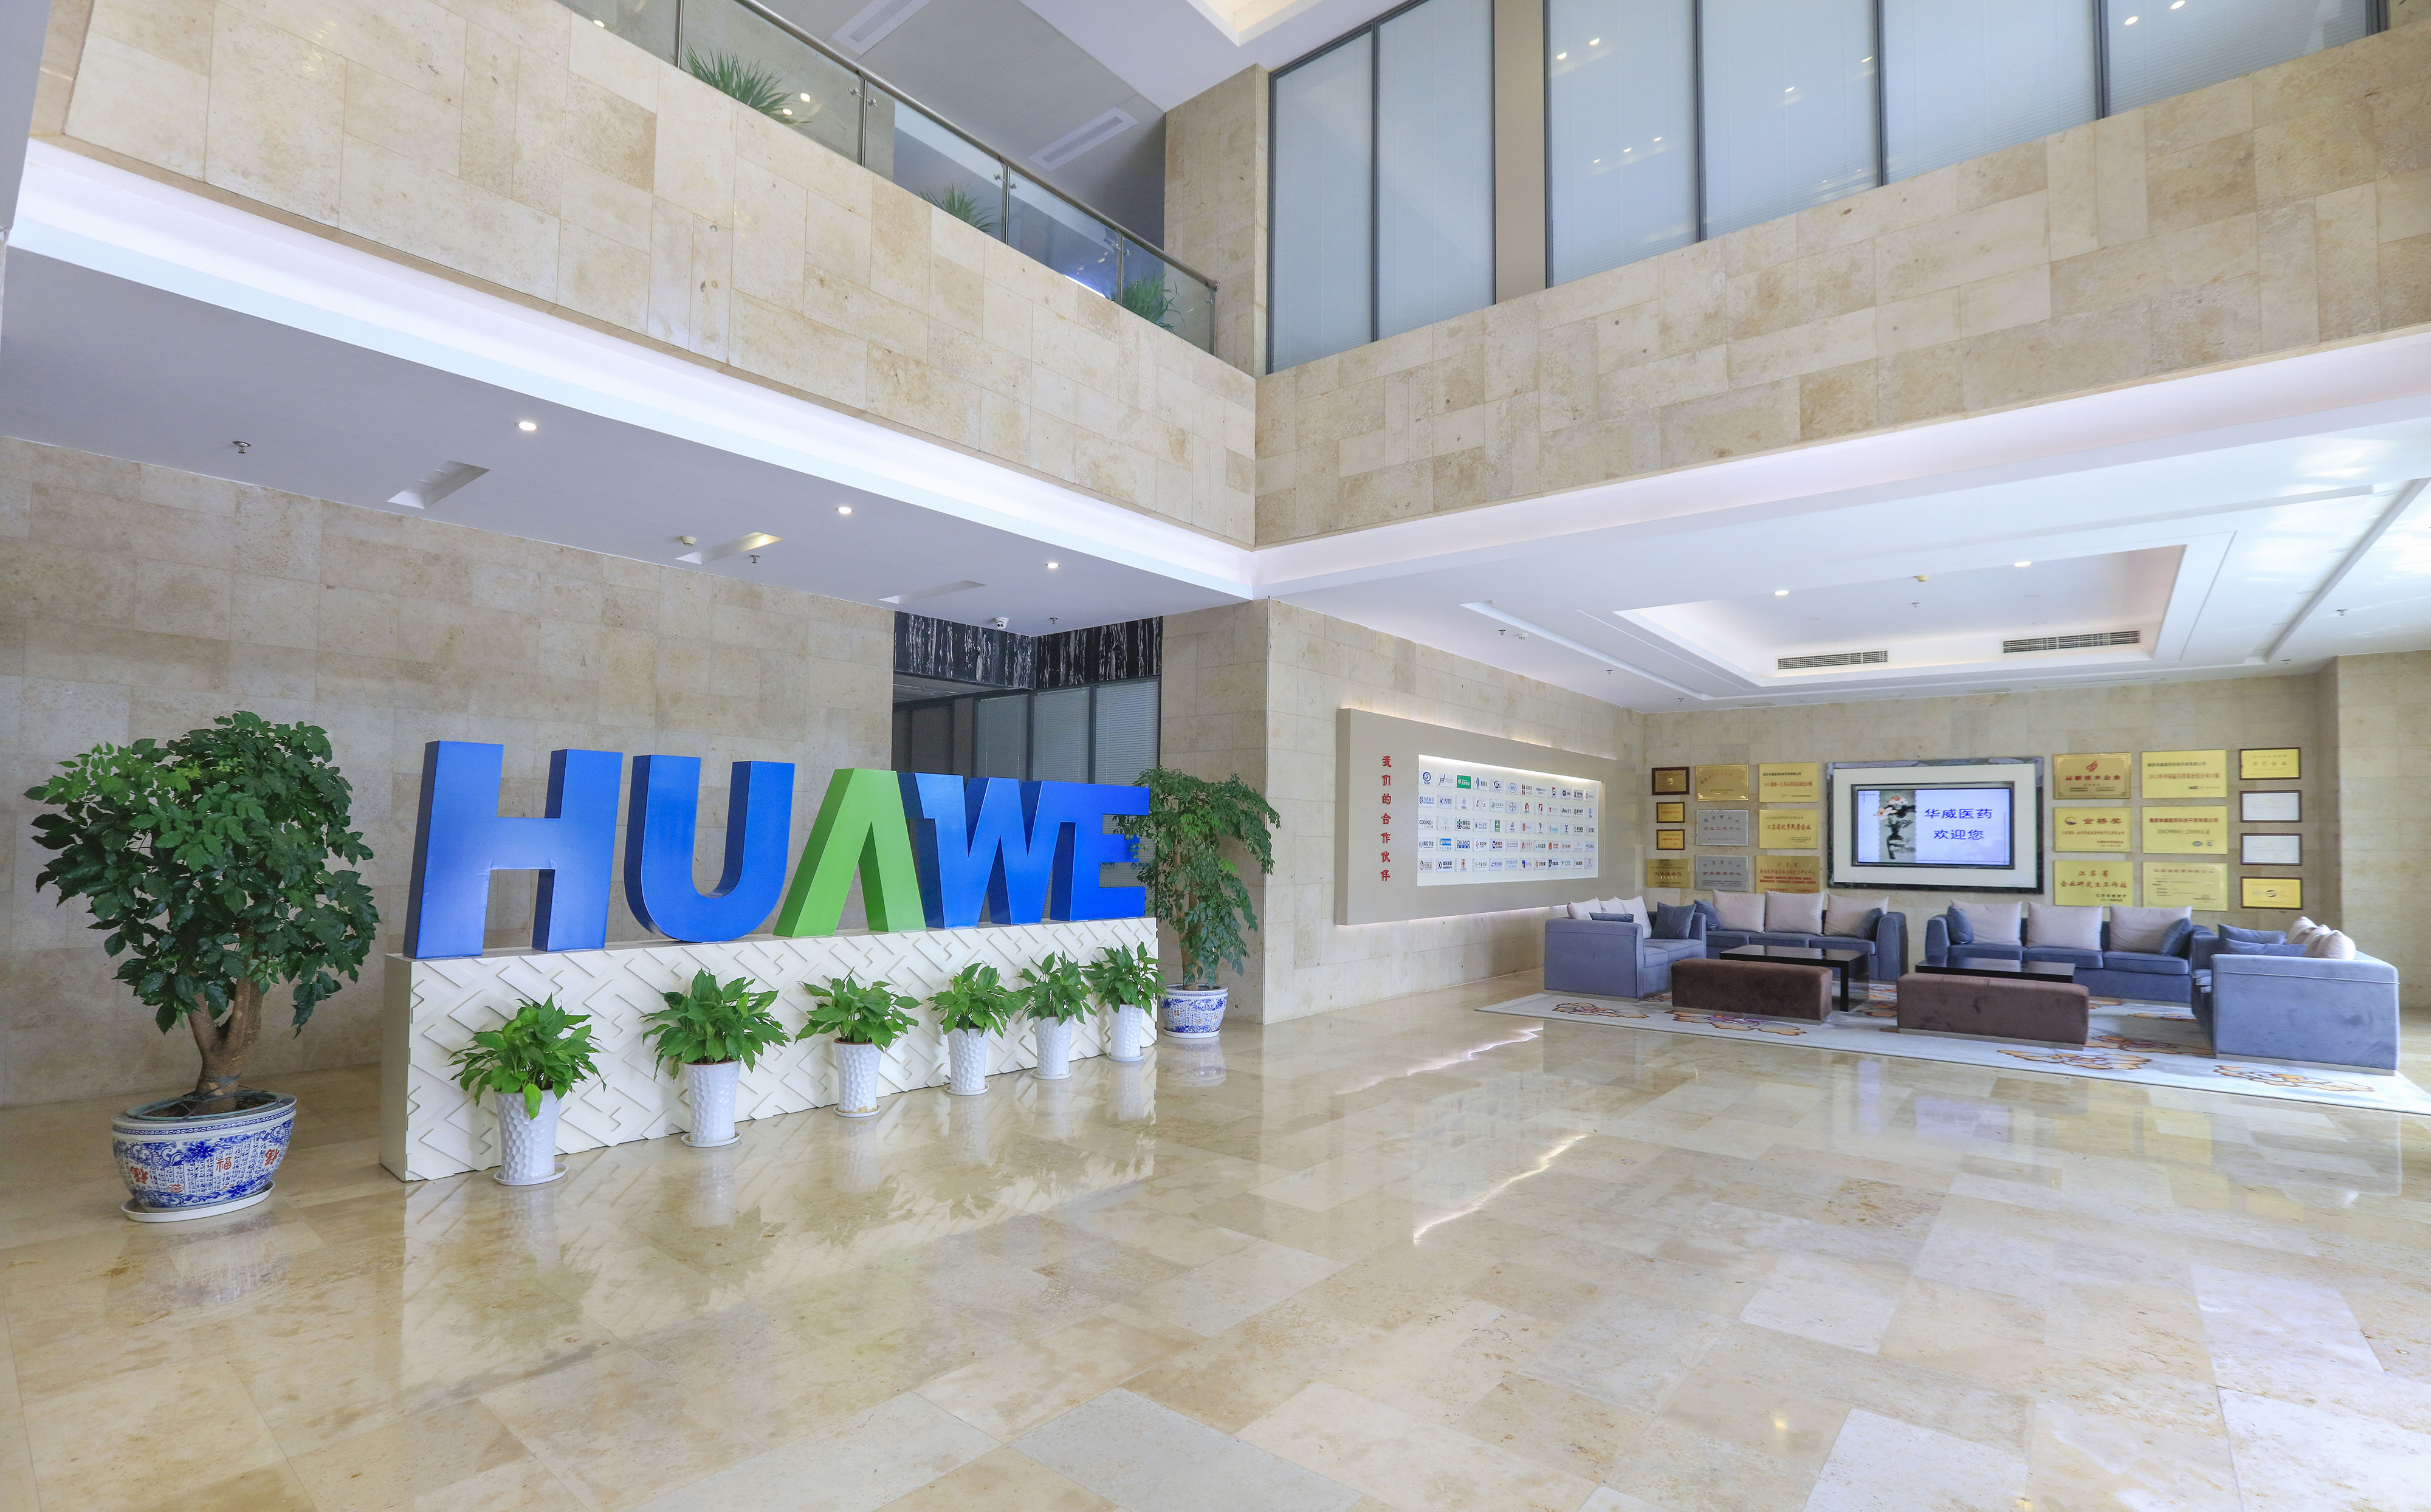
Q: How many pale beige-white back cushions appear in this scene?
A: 12